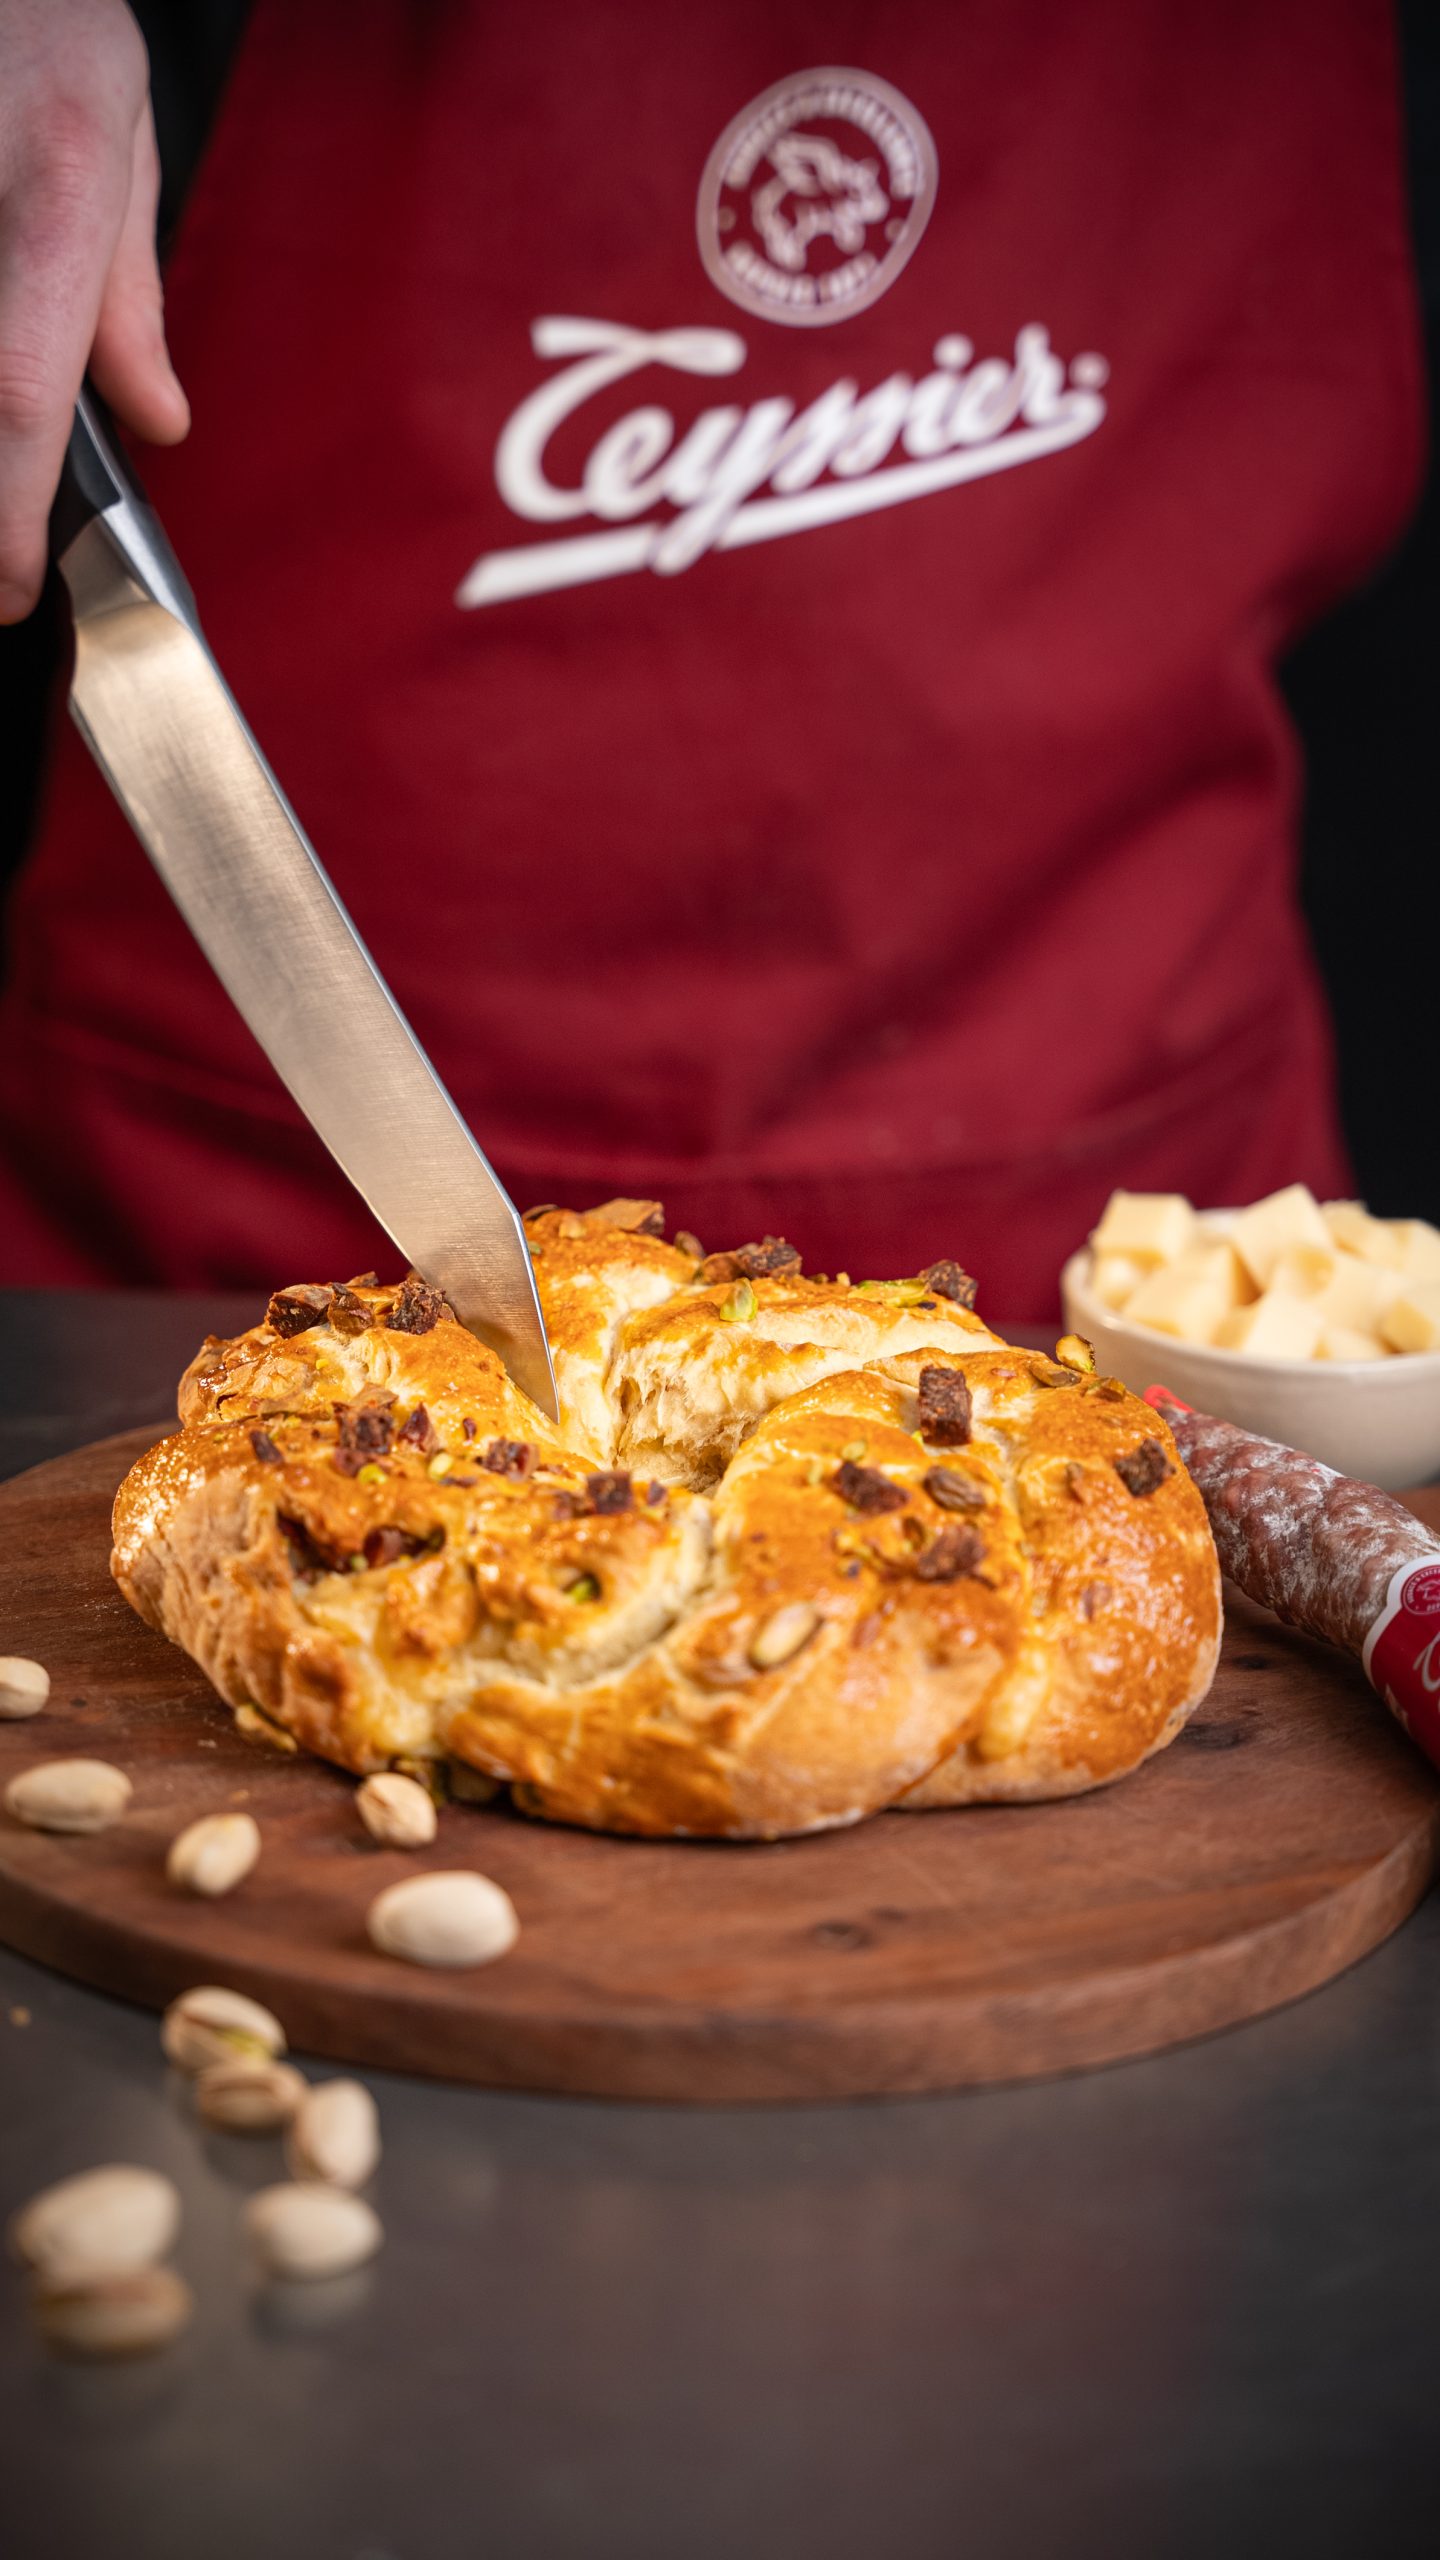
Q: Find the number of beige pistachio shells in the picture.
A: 11